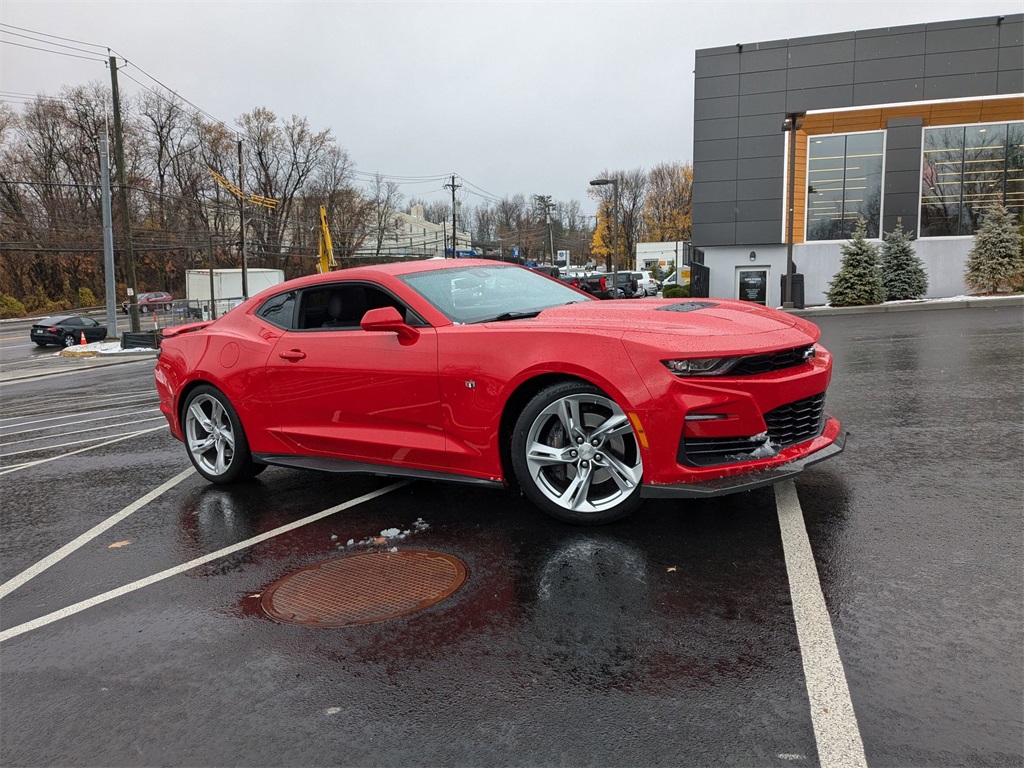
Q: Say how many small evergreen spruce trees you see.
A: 3